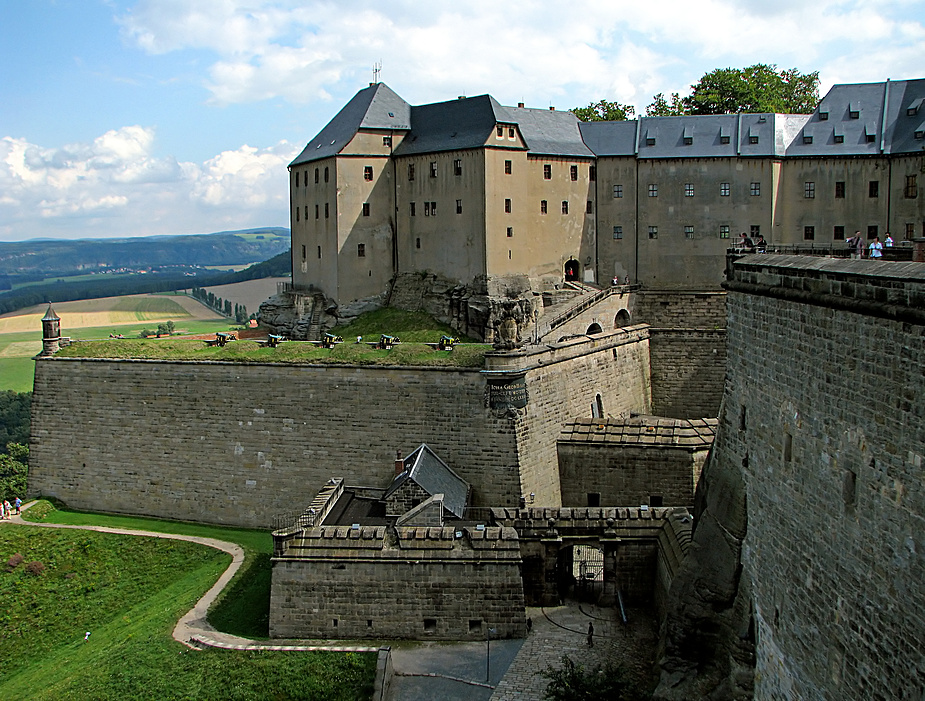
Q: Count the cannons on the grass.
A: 5